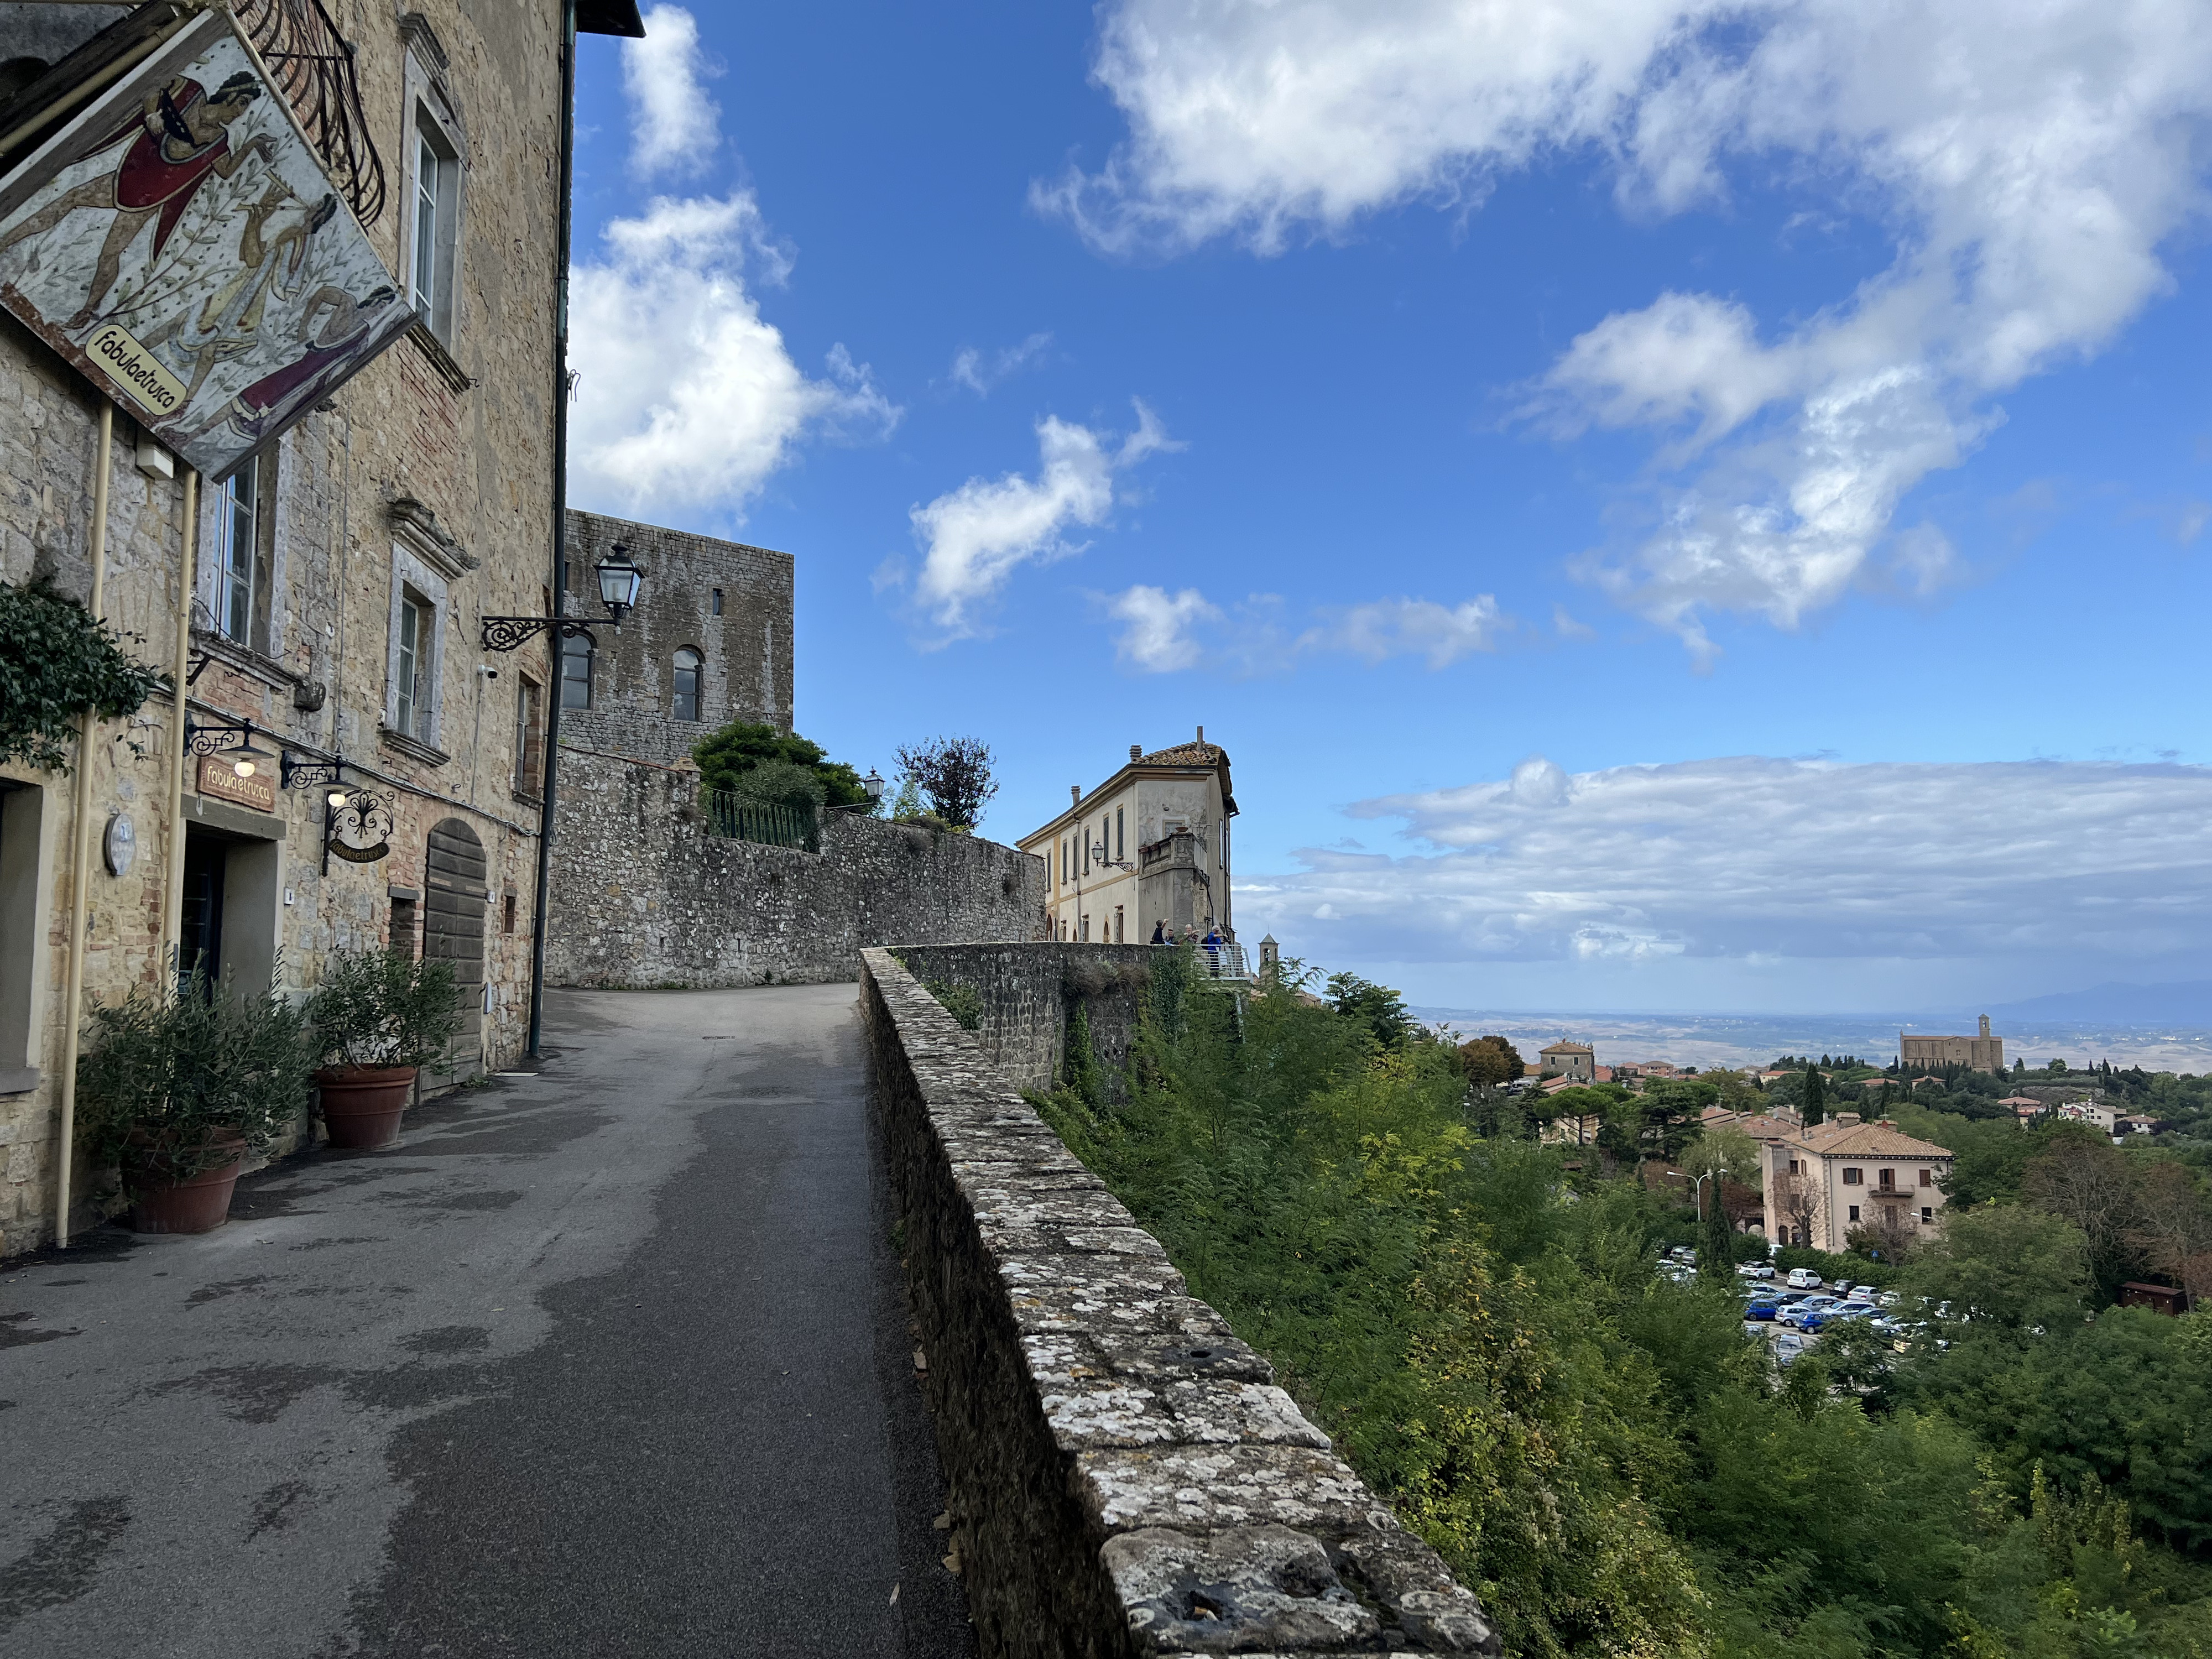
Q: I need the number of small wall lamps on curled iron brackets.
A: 2